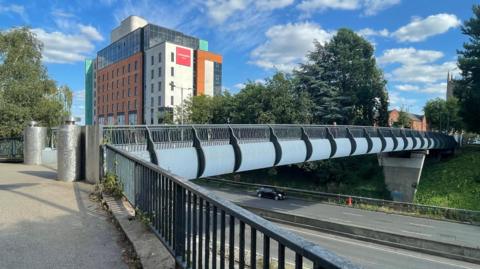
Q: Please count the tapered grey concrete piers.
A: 1